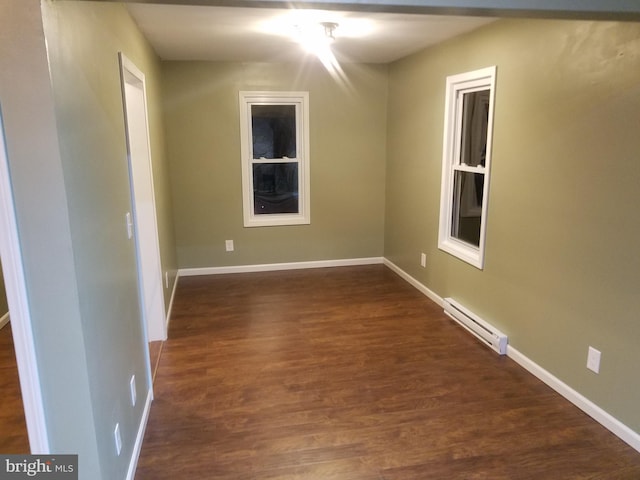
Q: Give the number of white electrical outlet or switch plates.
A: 7